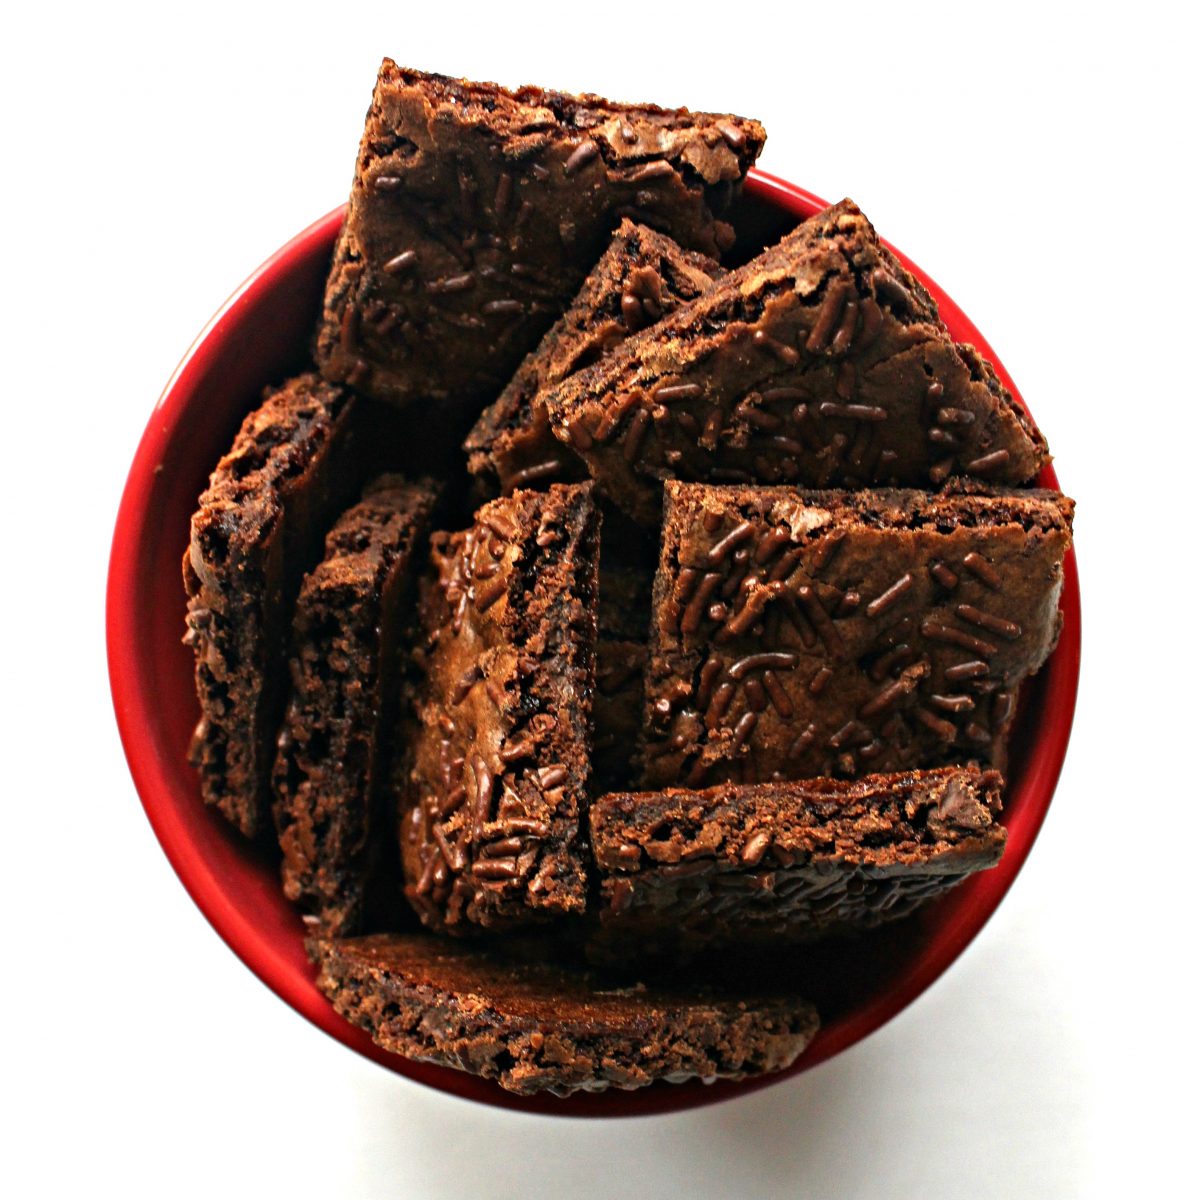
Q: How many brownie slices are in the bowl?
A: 9